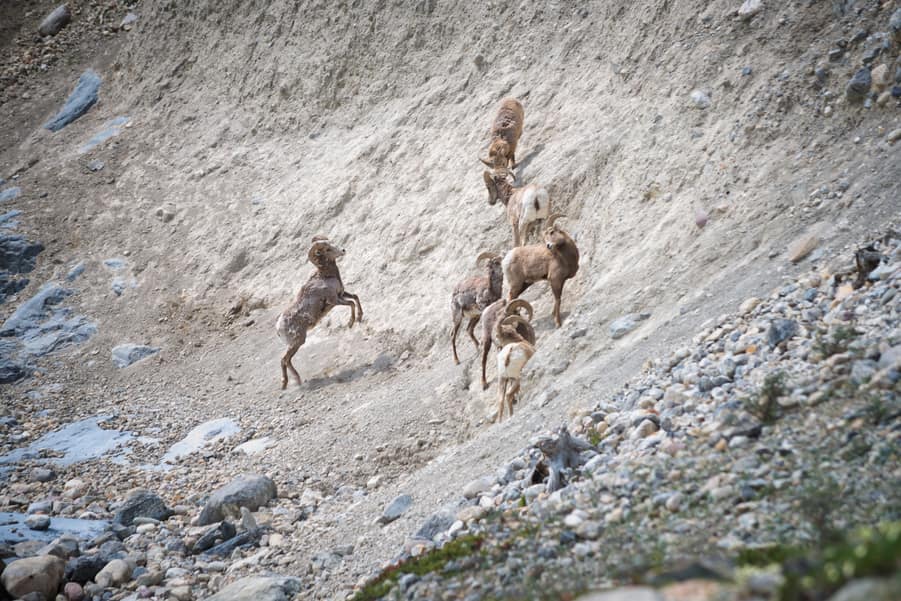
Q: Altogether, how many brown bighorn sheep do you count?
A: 7